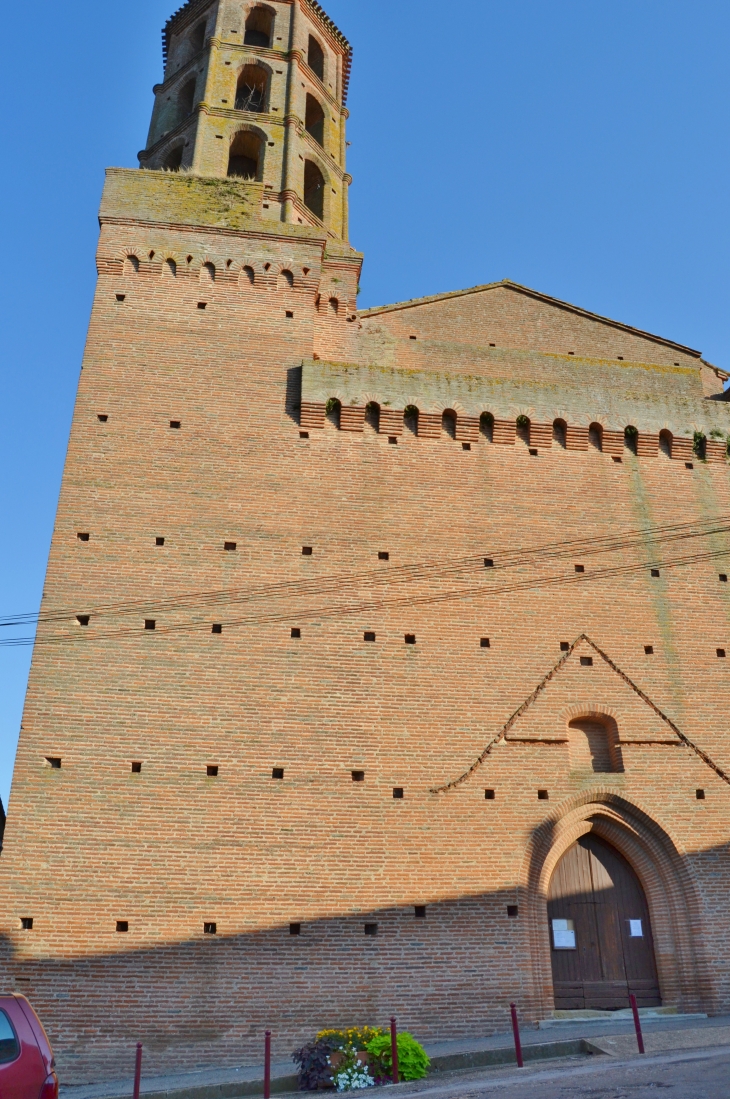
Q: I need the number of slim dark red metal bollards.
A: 5